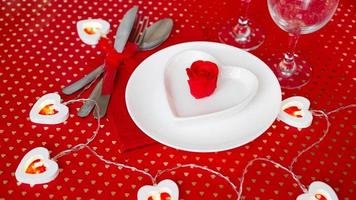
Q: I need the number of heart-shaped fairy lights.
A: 6